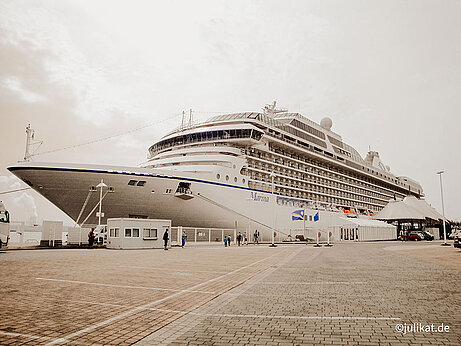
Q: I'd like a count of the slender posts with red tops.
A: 3